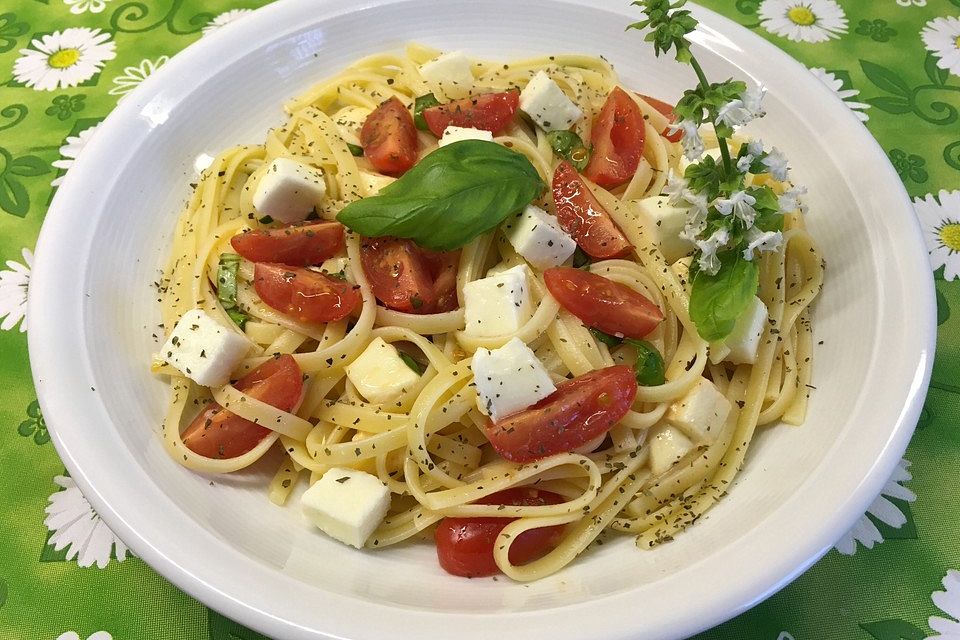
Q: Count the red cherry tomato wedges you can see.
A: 12